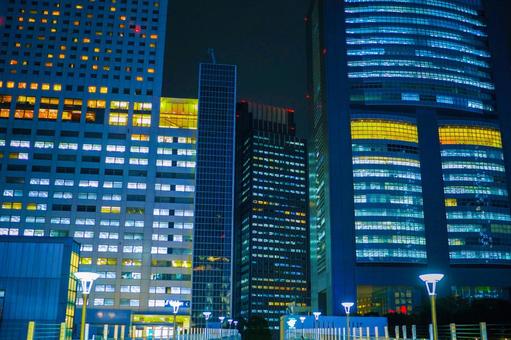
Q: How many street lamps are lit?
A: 11